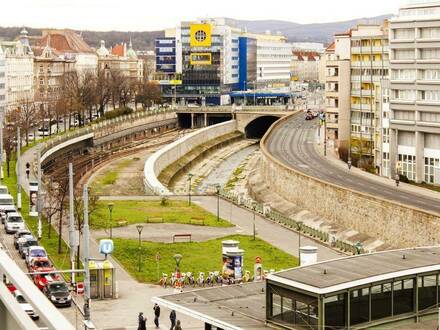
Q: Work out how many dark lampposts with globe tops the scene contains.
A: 7